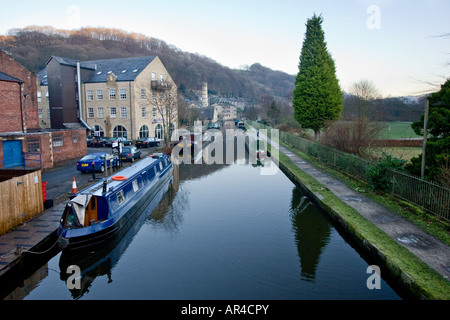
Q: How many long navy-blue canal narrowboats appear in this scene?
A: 1